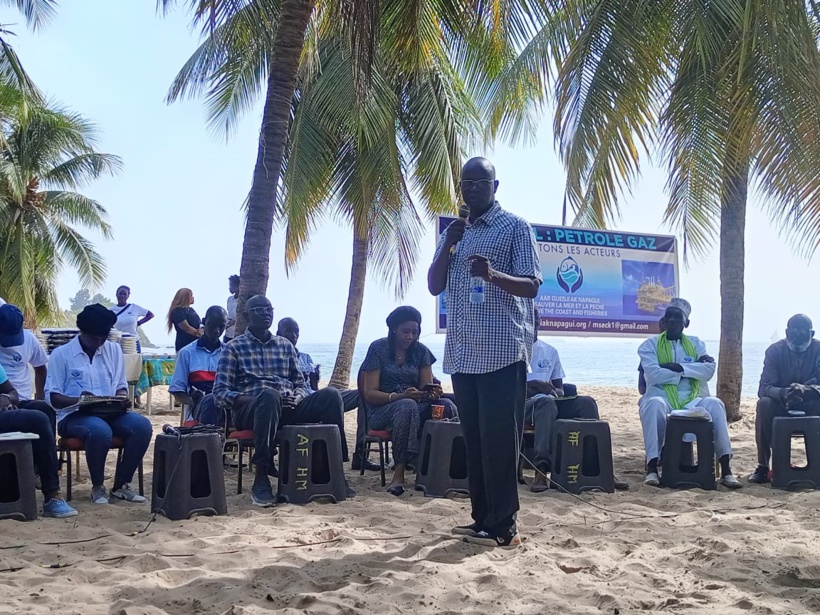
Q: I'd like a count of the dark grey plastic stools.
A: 7